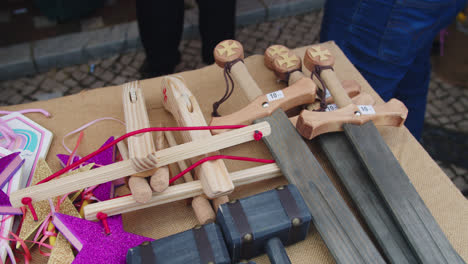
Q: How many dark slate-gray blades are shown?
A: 3